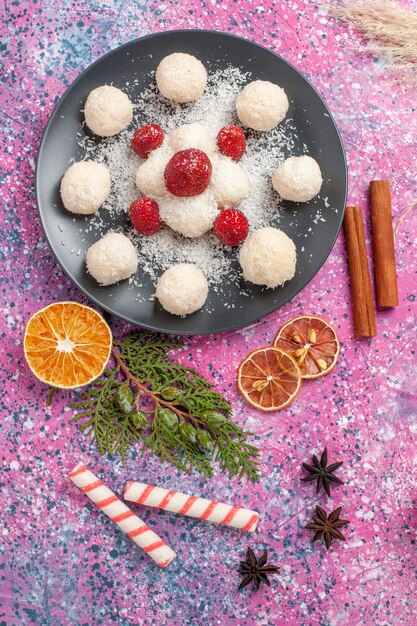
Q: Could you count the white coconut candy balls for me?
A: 12